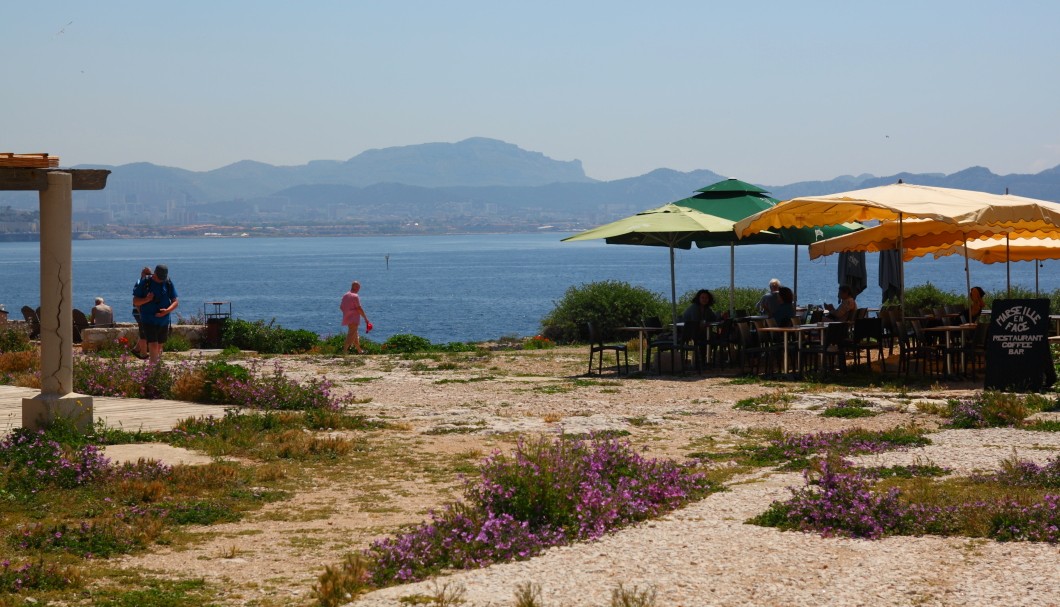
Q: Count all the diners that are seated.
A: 5